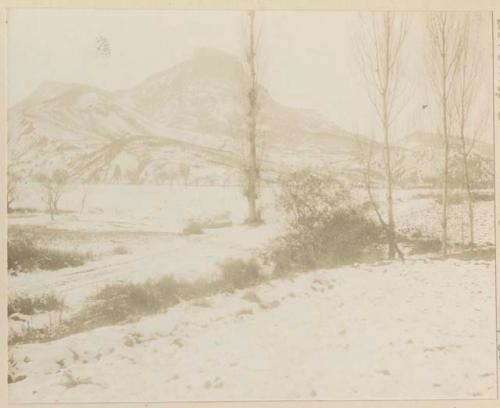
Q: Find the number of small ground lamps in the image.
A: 0